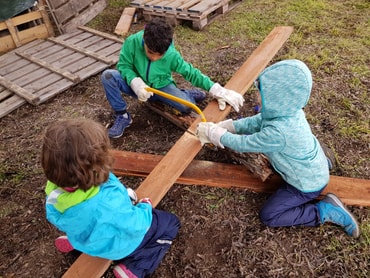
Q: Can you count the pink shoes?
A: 2